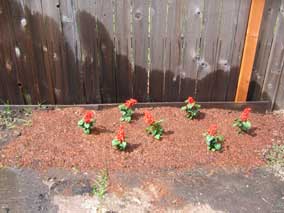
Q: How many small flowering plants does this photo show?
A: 7